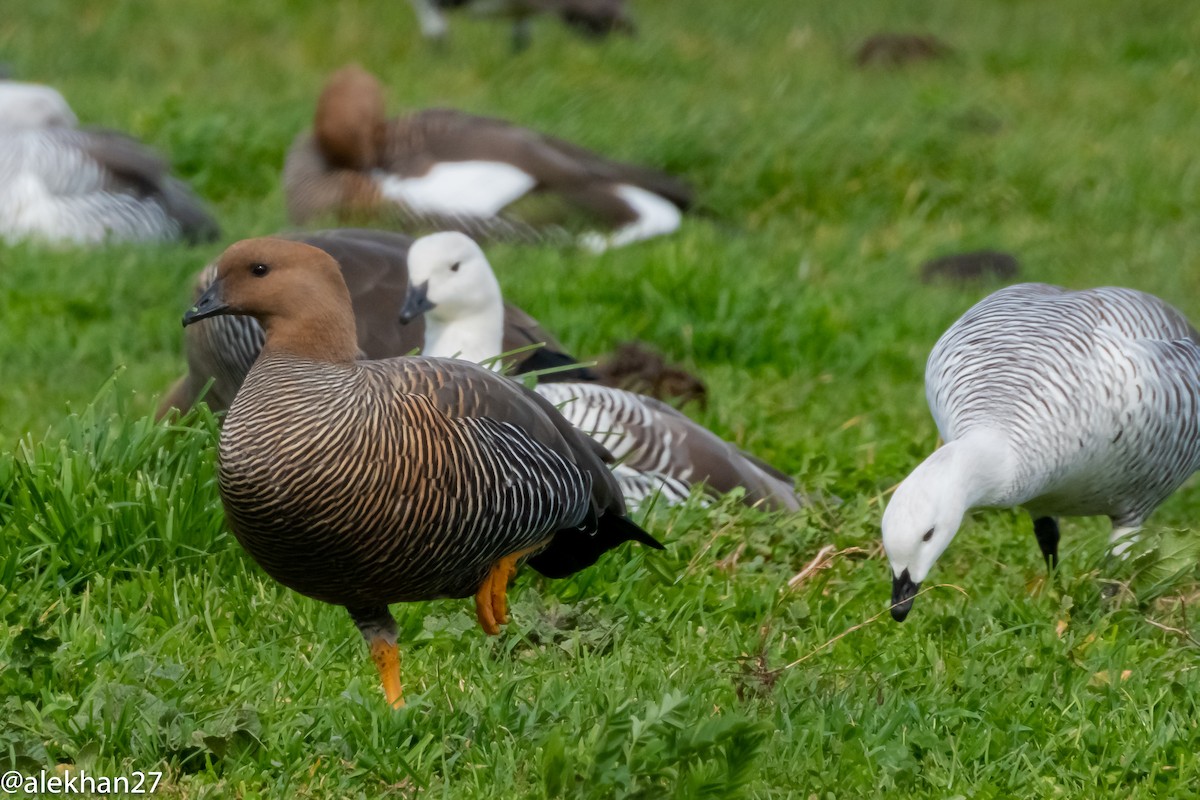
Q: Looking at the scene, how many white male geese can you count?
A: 3